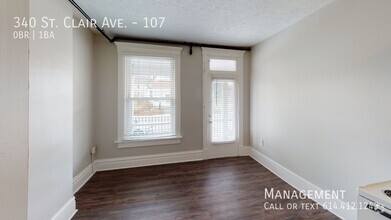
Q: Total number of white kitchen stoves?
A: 1